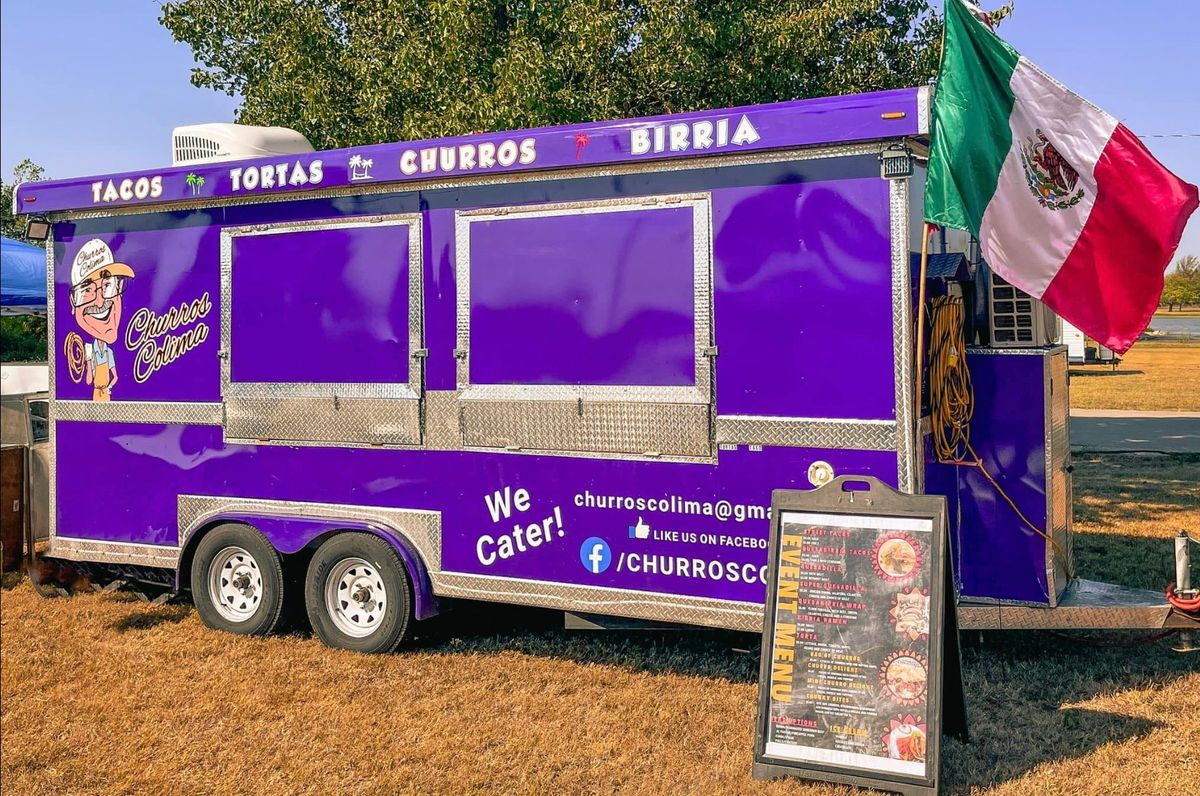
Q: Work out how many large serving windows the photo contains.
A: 2